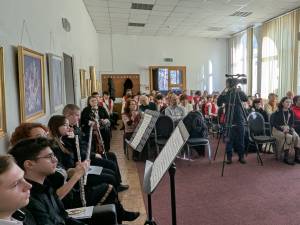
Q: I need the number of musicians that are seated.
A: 6